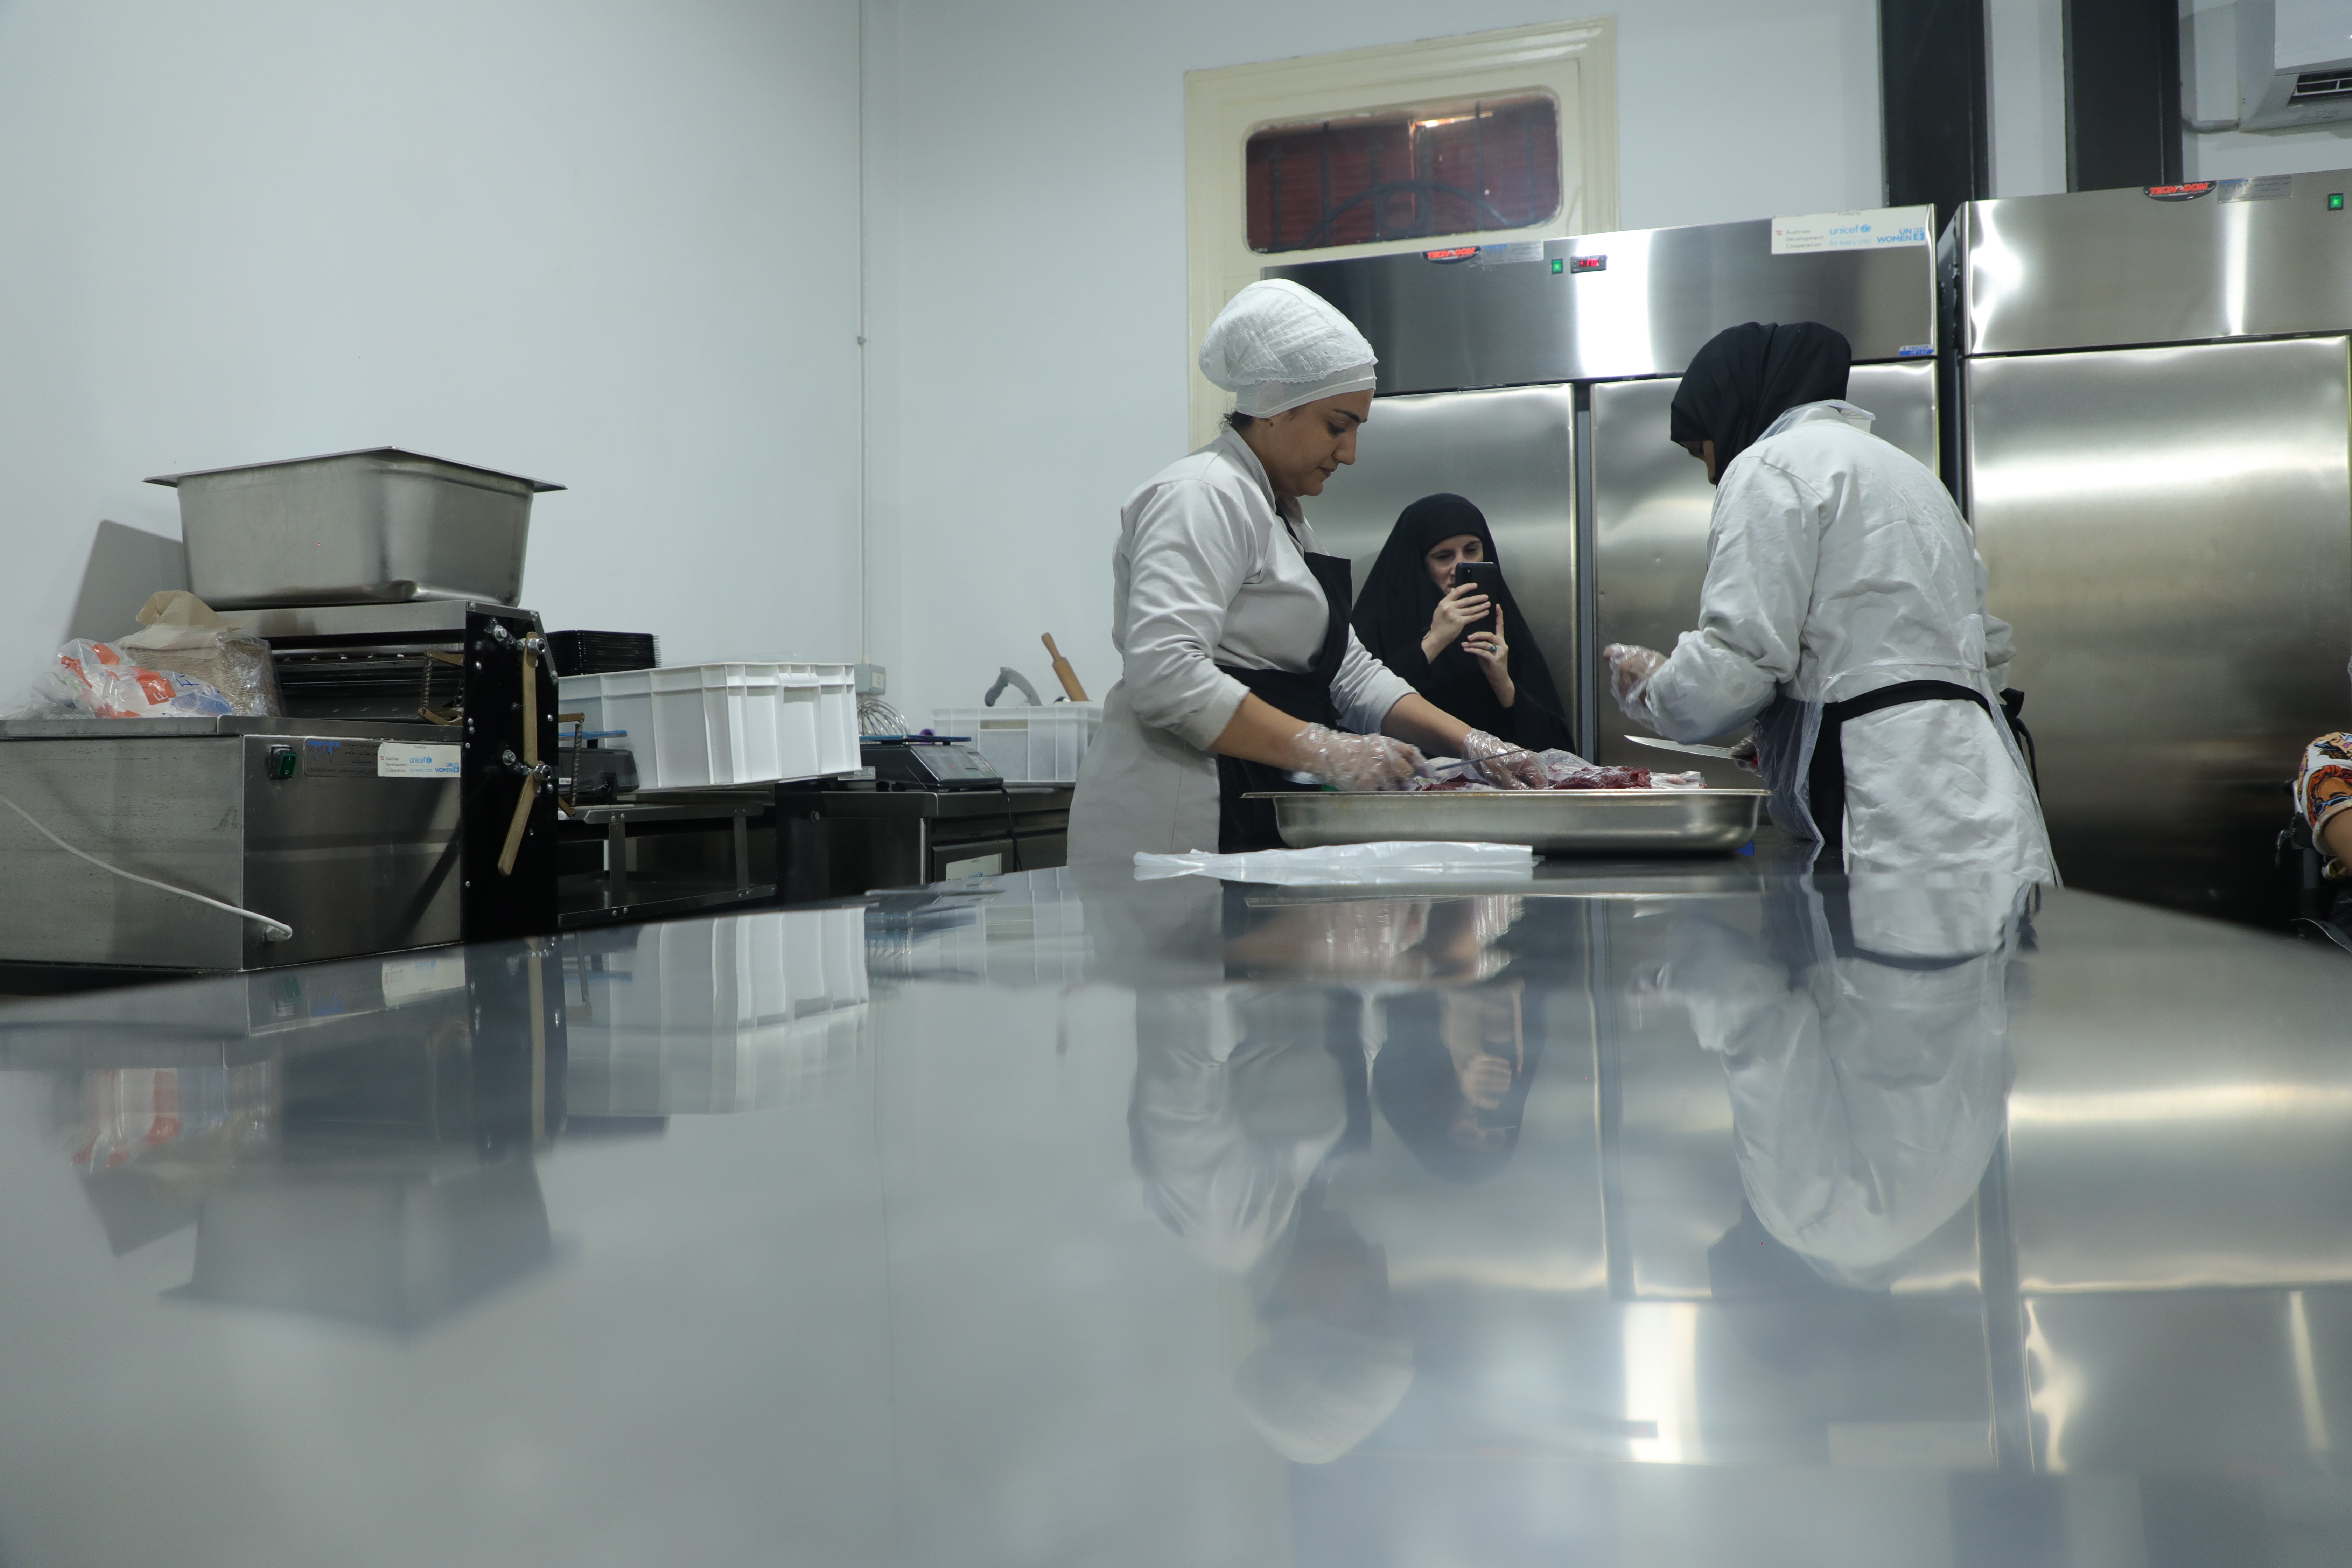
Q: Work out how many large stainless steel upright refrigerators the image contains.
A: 2